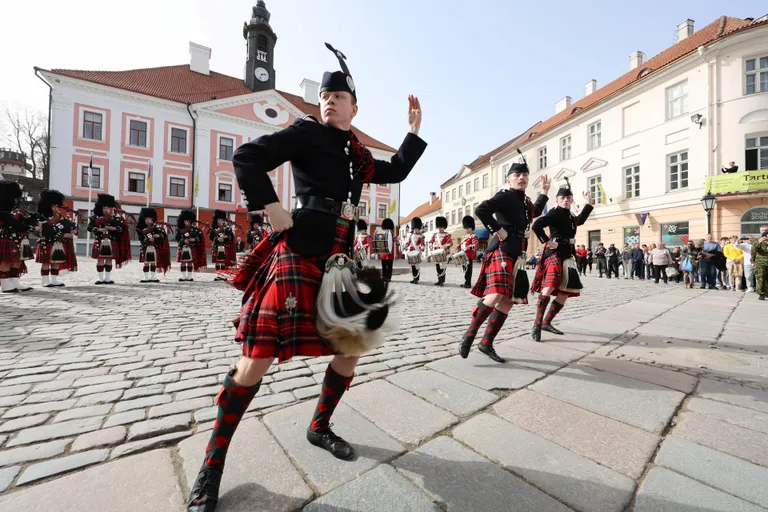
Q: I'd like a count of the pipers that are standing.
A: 7